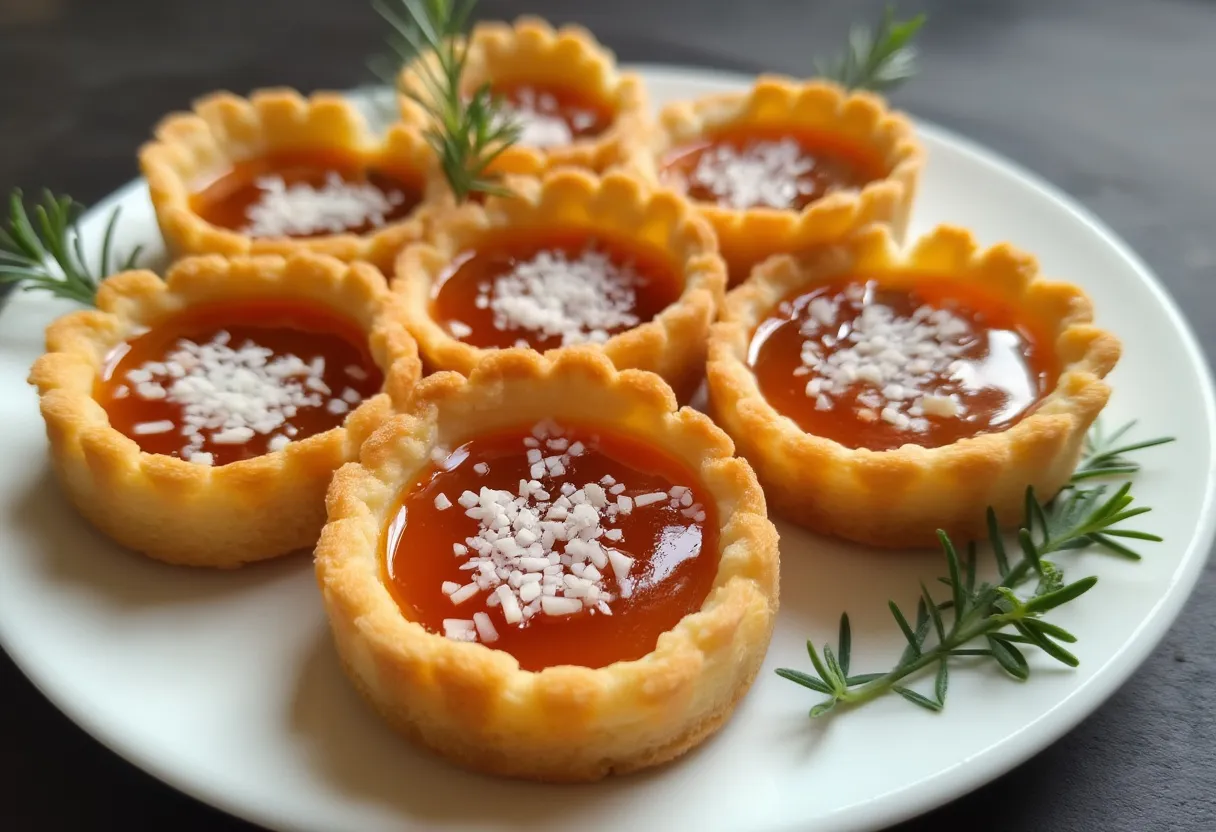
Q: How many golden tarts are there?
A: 7